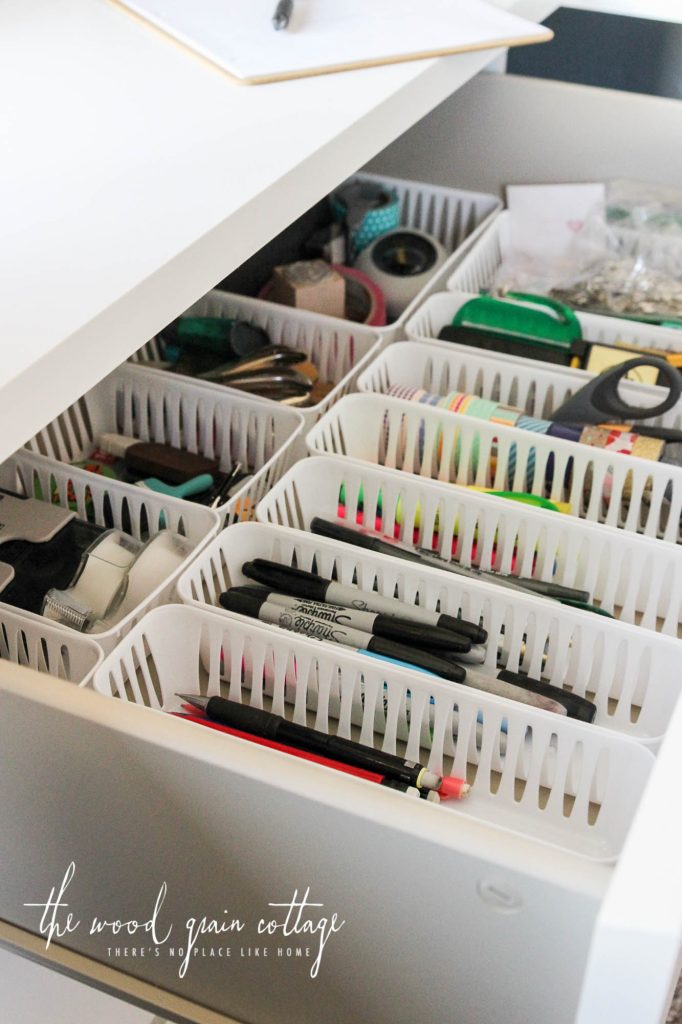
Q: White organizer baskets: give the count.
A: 12